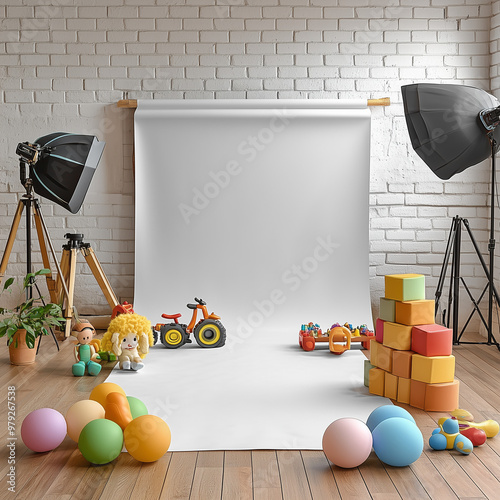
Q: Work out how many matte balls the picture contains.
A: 9